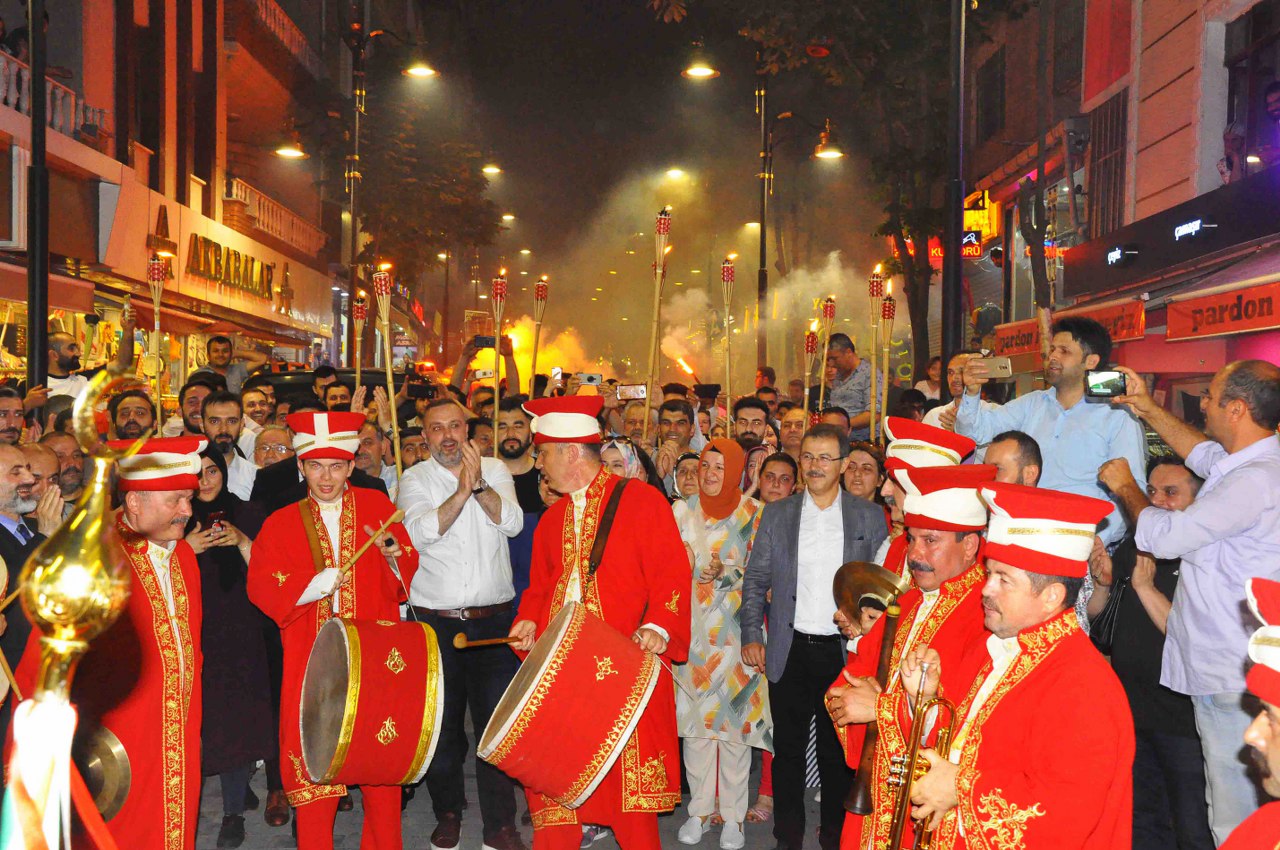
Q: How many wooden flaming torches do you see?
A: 12